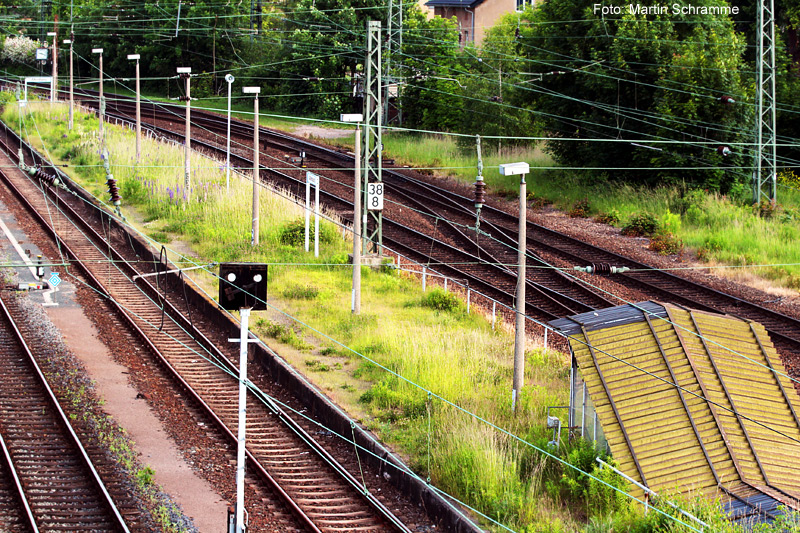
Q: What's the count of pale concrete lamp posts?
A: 8